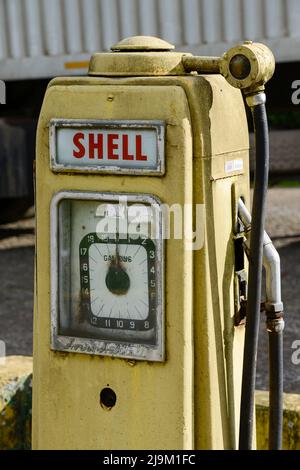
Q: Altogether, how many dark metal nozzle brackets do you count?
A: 1